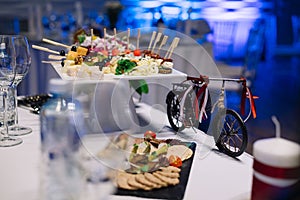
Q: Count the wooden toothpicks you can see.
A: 14